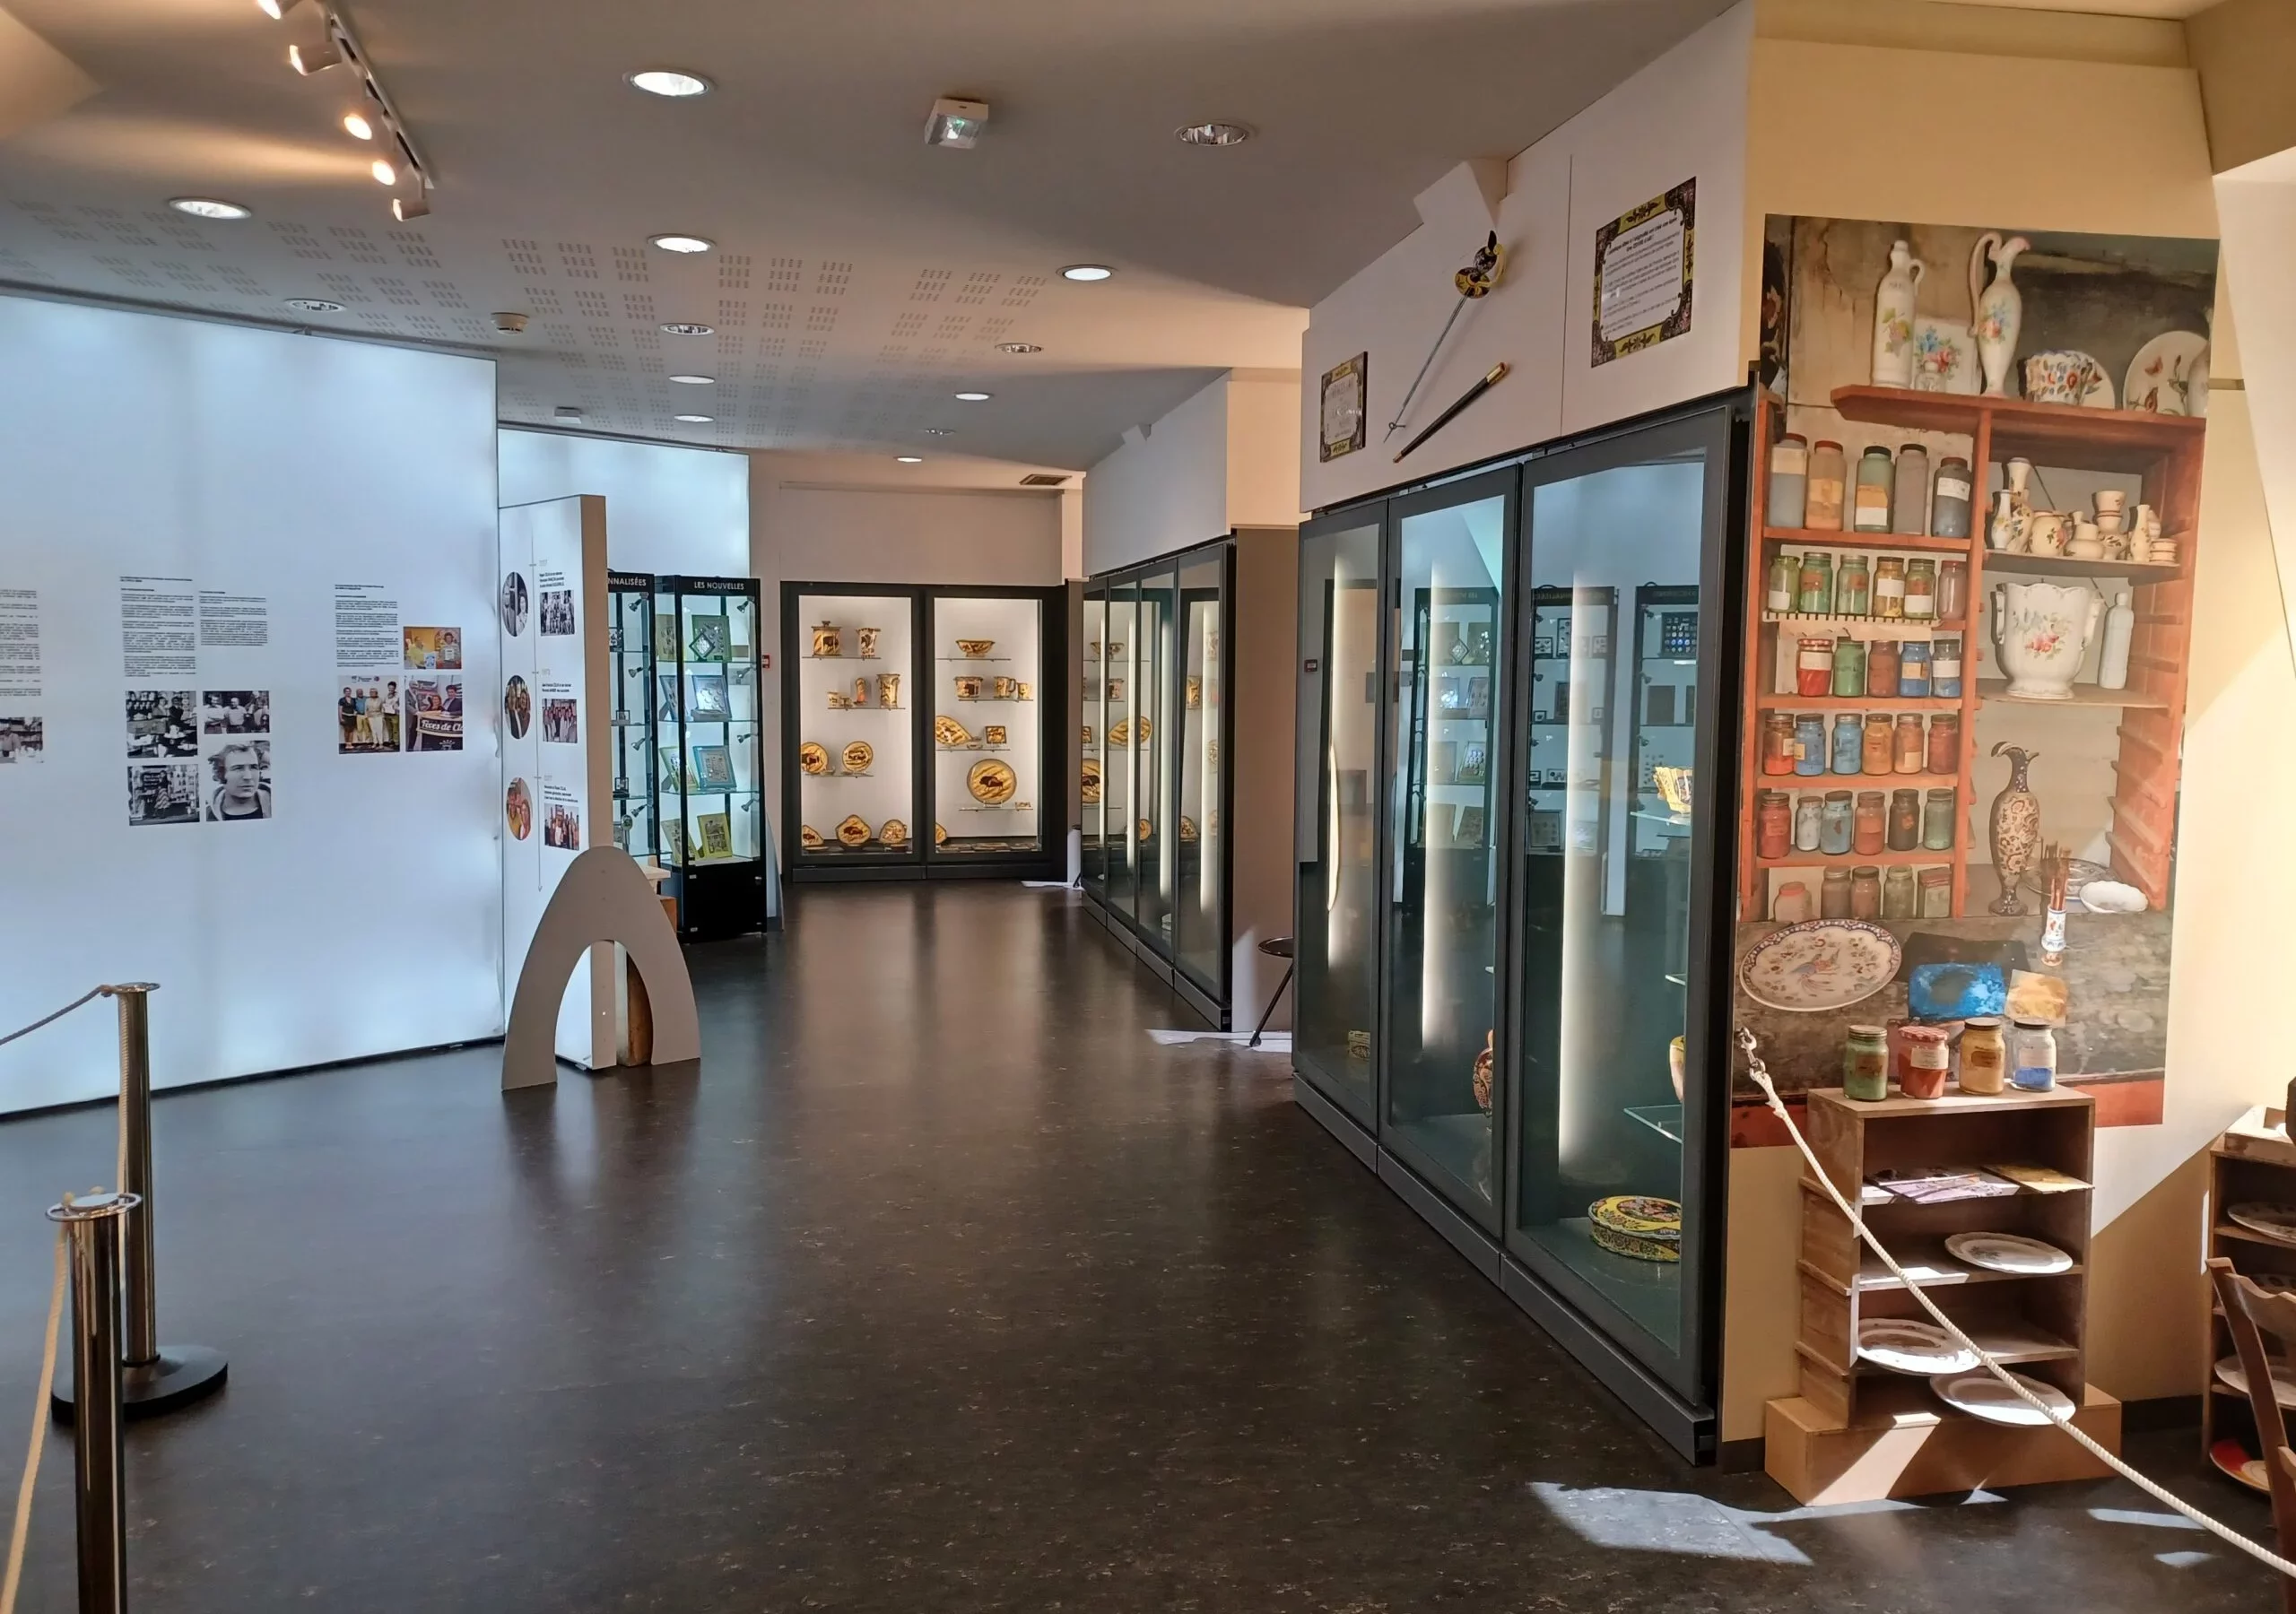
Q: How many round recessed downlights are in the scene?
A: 13